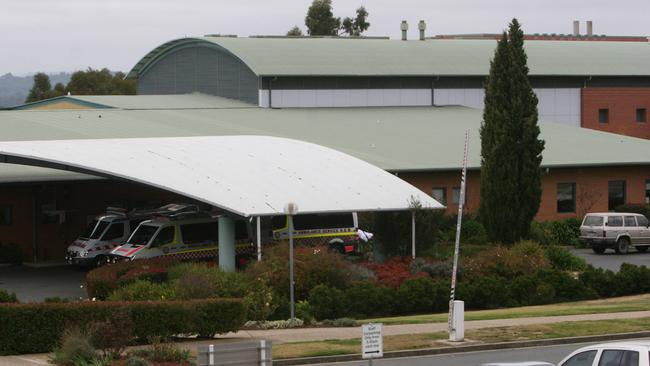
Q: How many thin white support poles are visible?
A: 2